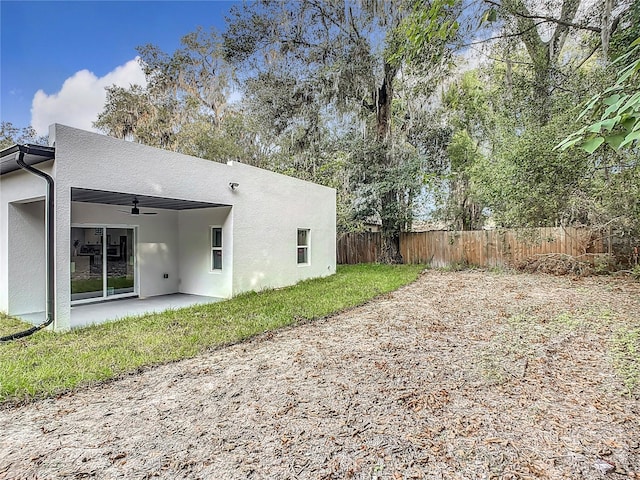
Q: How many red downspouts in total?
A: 0